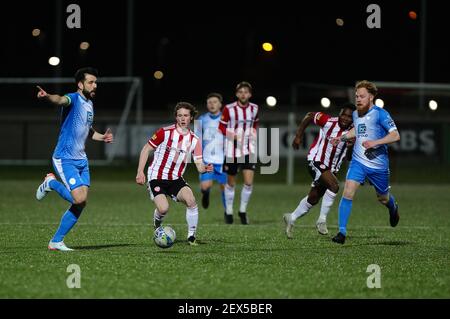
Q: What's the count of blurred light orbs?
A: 11